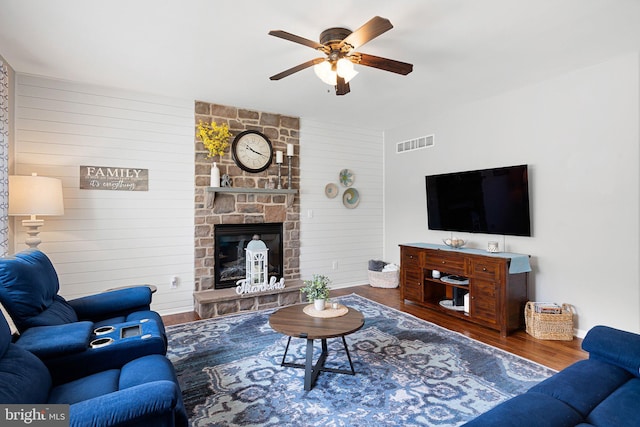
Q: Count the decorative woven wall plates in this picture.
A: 3